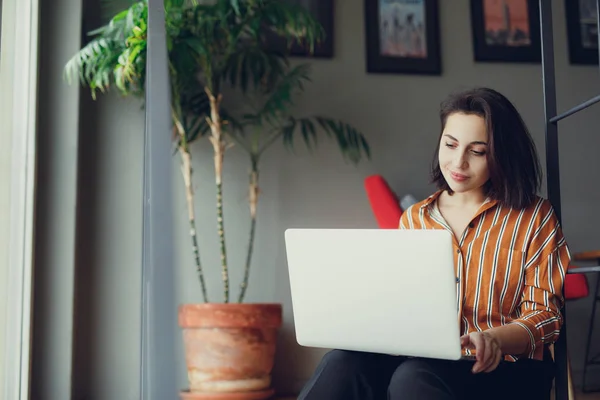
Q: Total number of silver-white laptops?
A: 1